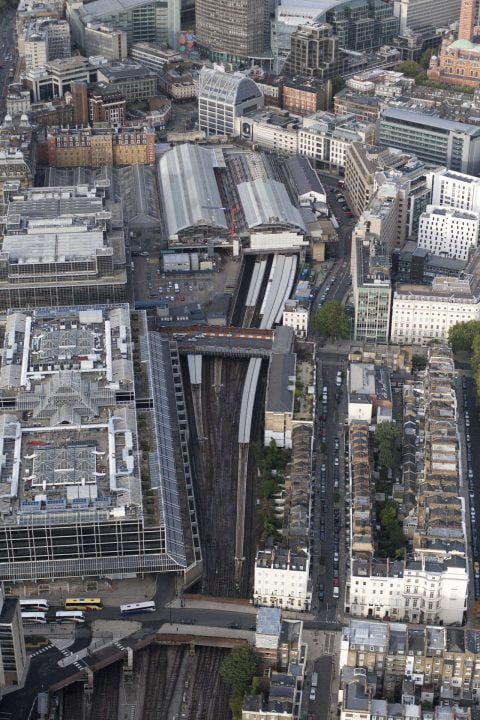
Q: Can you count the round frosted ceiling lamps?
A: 0